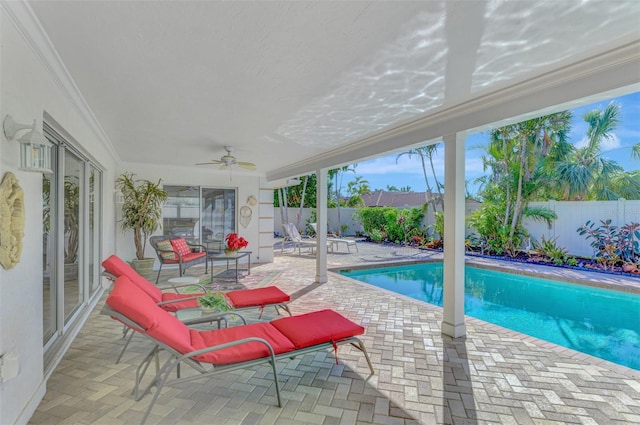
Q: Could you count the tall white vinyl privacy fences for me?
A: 1